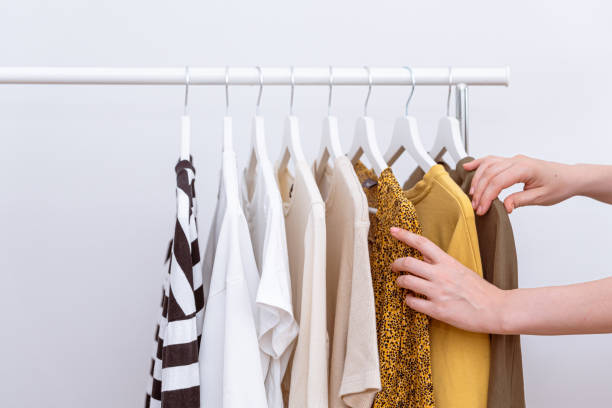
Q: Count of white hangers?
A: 8